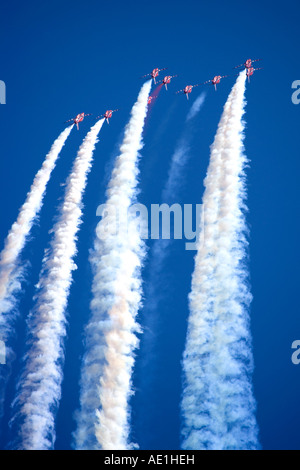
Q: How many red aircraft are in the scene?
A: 9